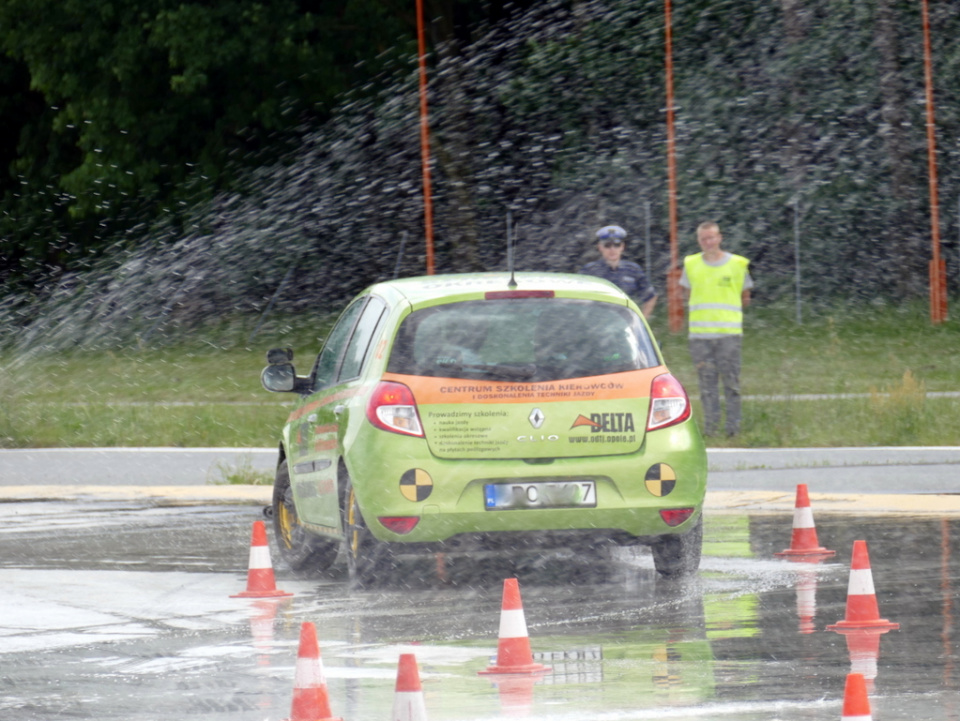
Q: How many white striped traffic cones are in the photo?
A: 7